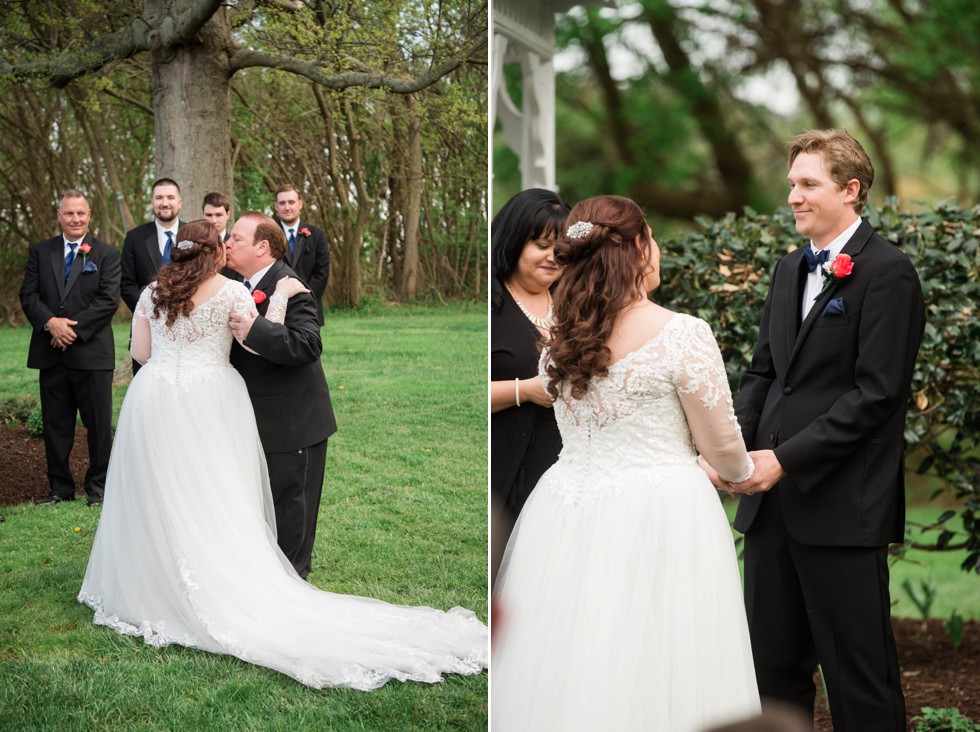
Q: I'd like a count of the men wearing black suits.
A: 6